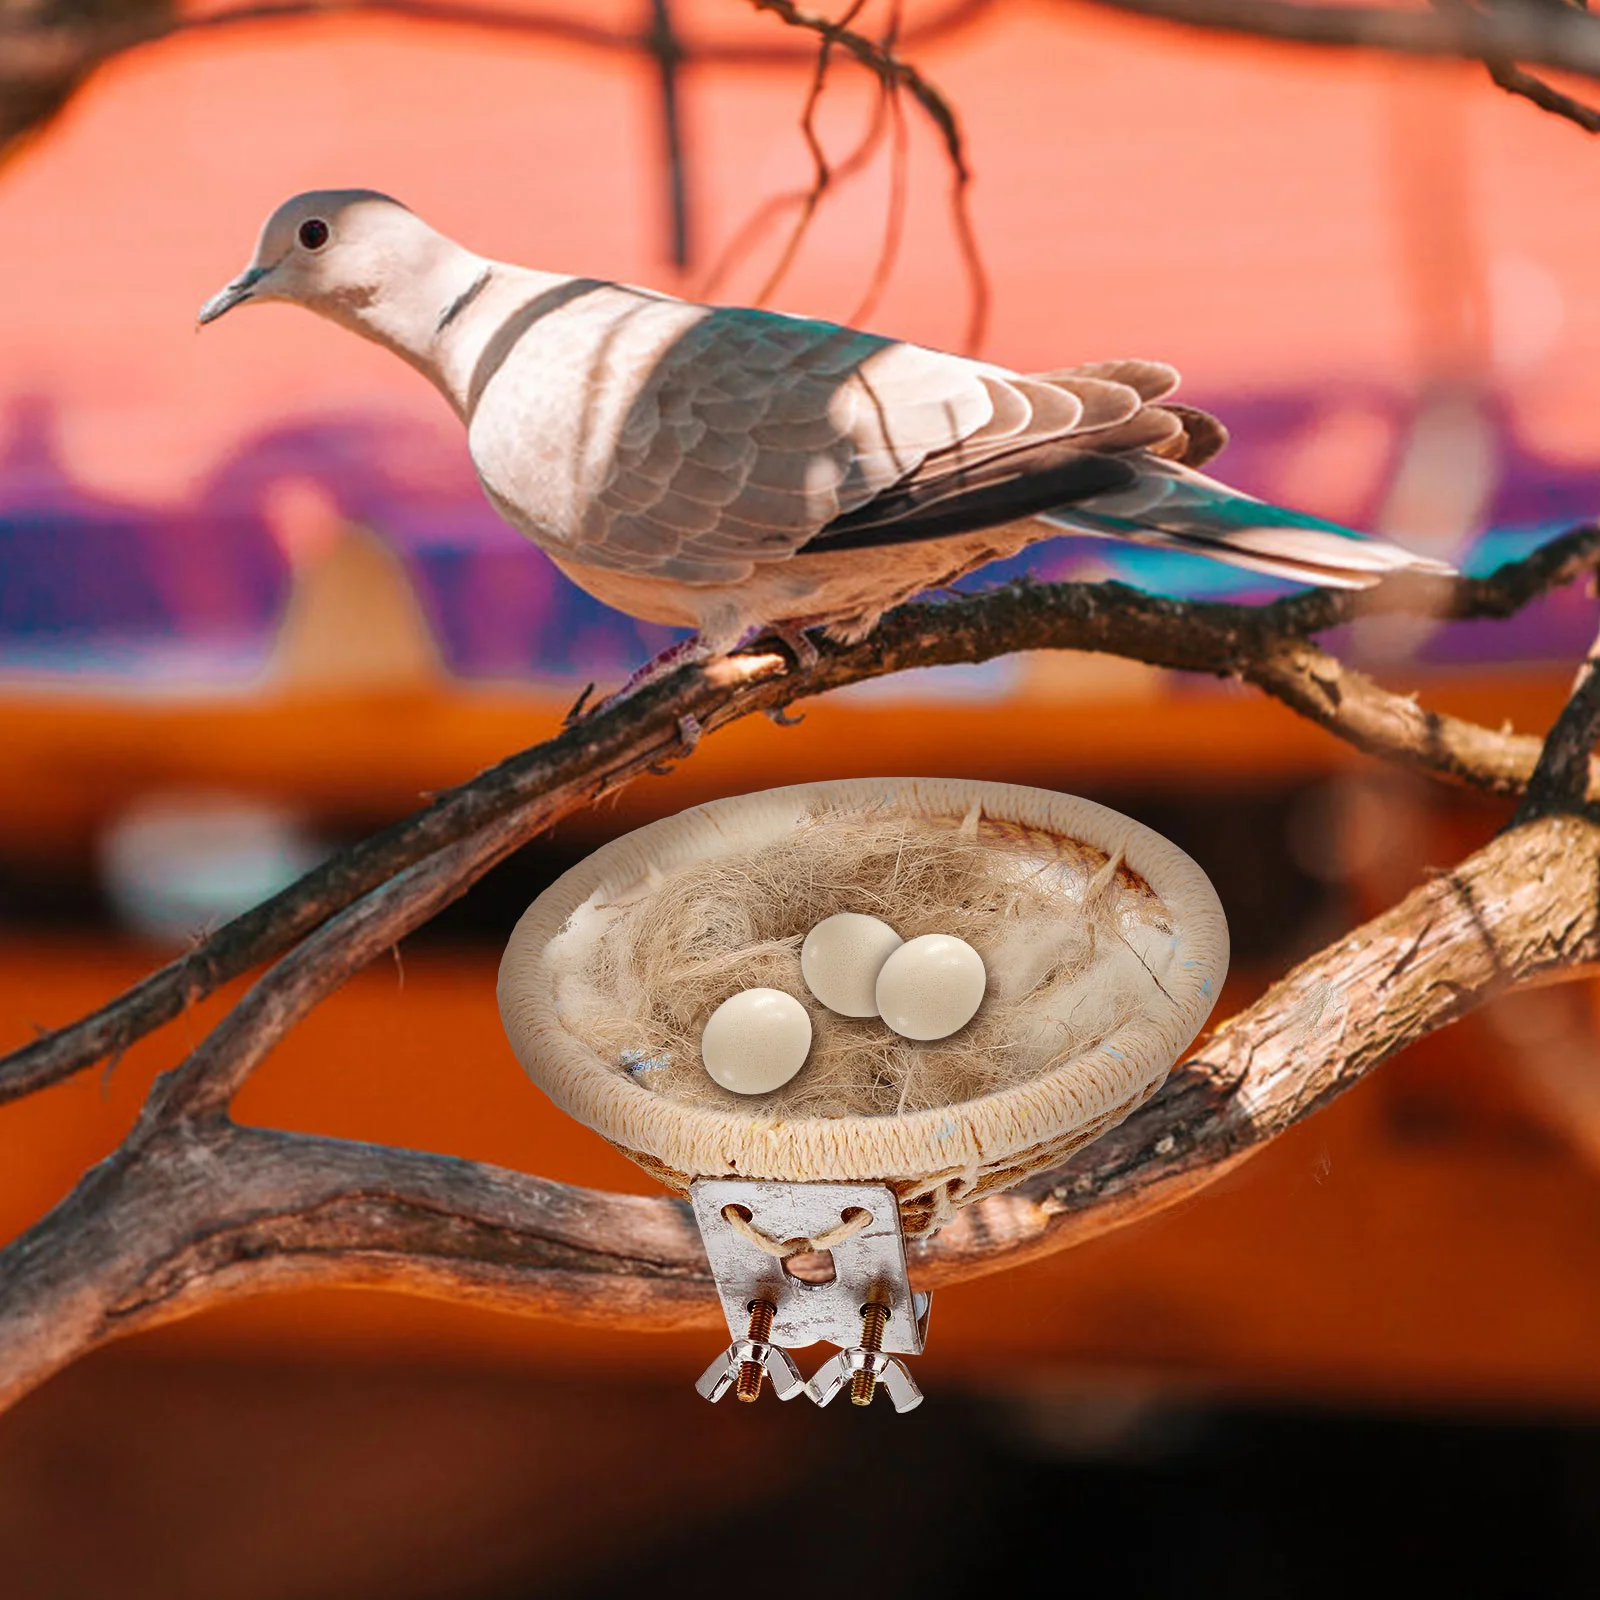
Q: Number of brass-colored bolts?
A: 2